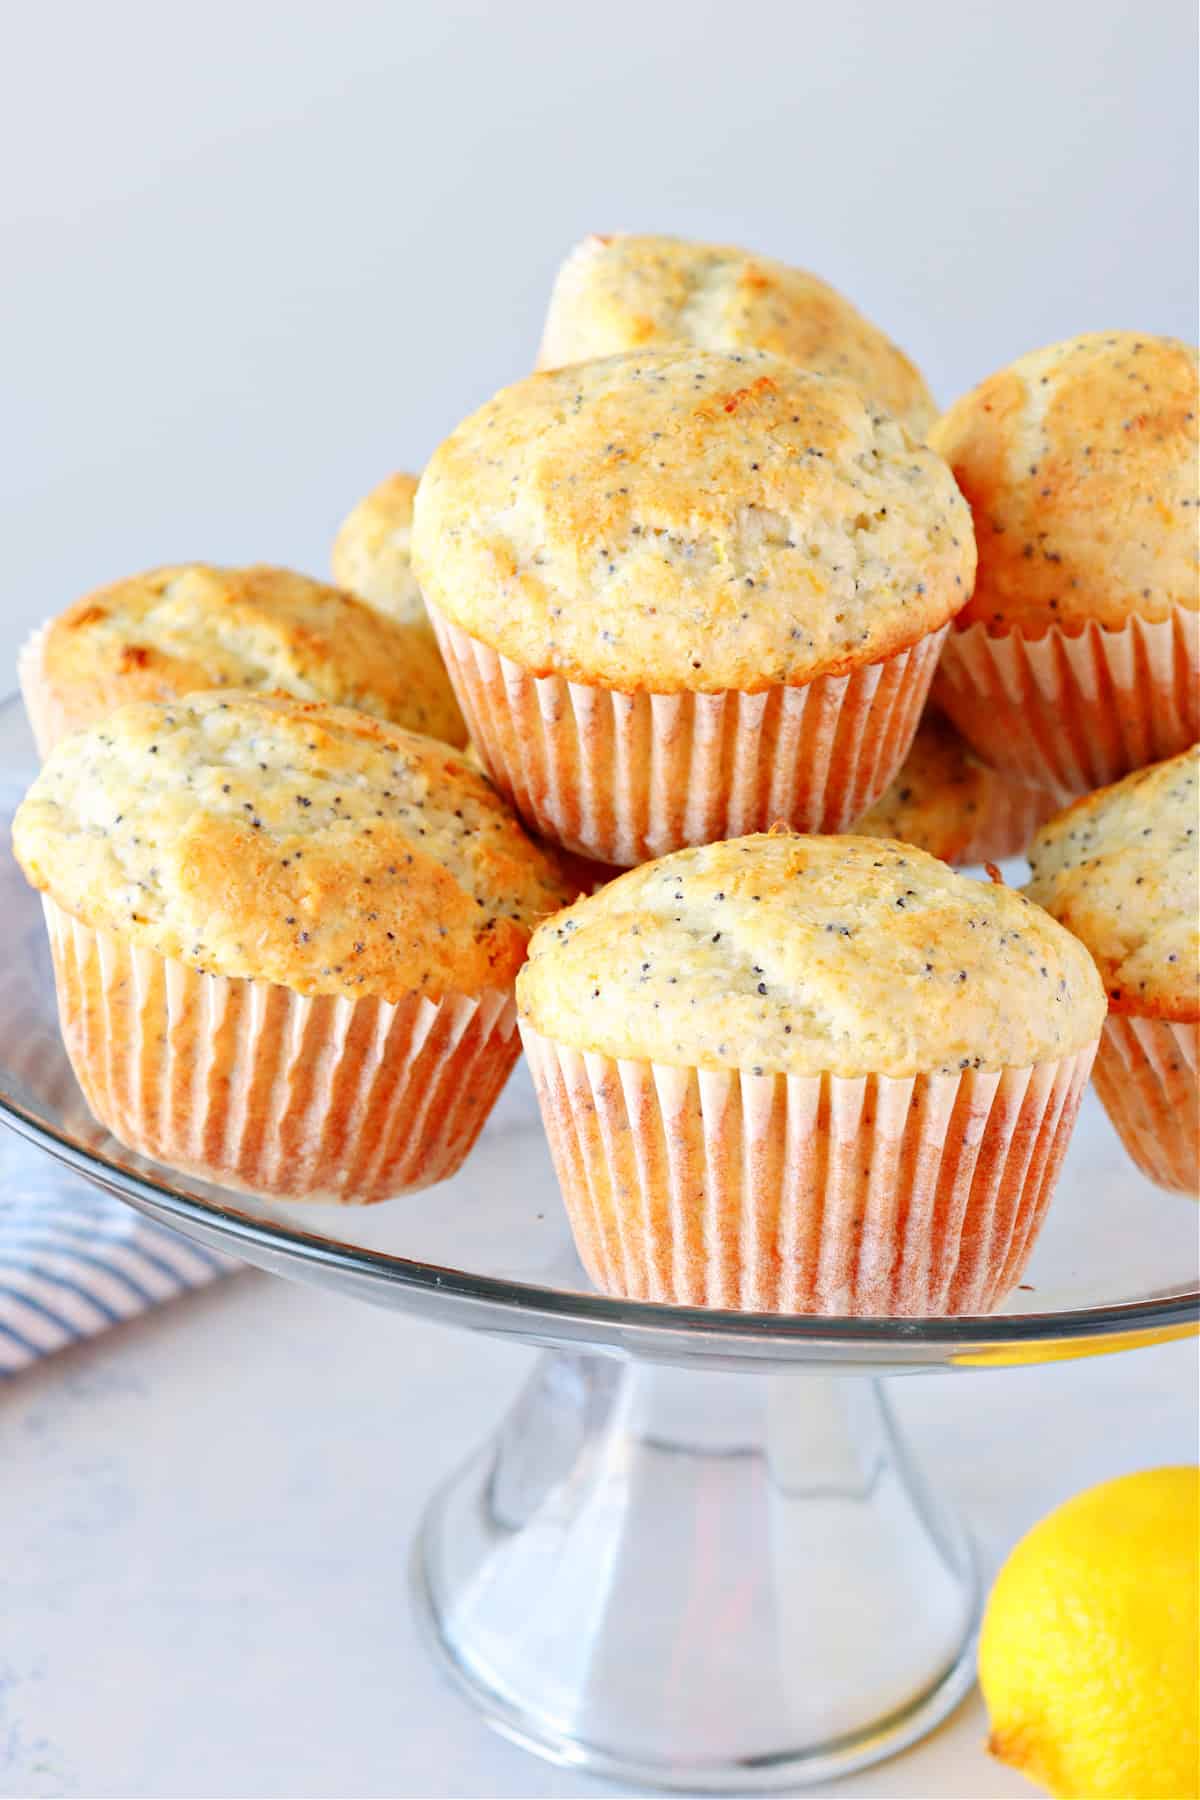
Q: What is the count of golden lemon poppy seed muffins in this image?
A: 9